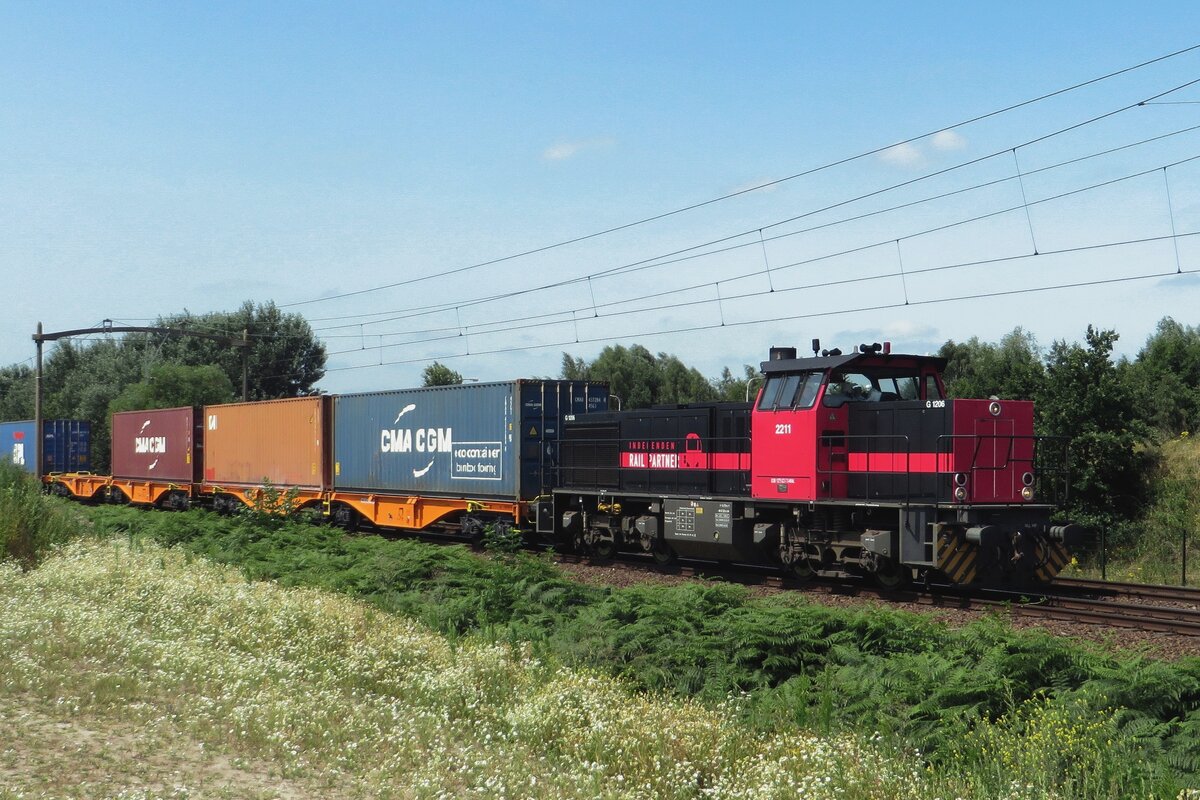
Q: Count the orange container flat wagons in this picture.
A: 4